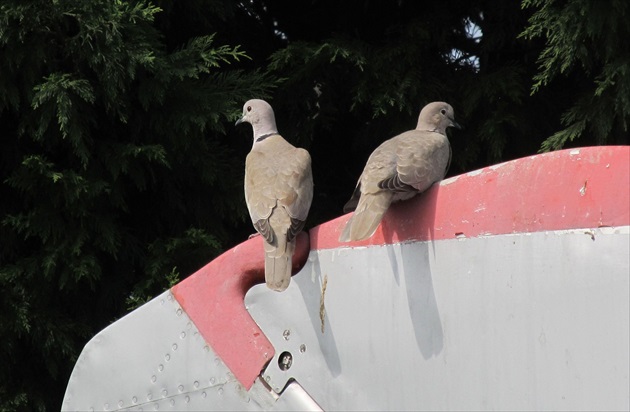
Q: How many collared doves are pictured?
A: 2